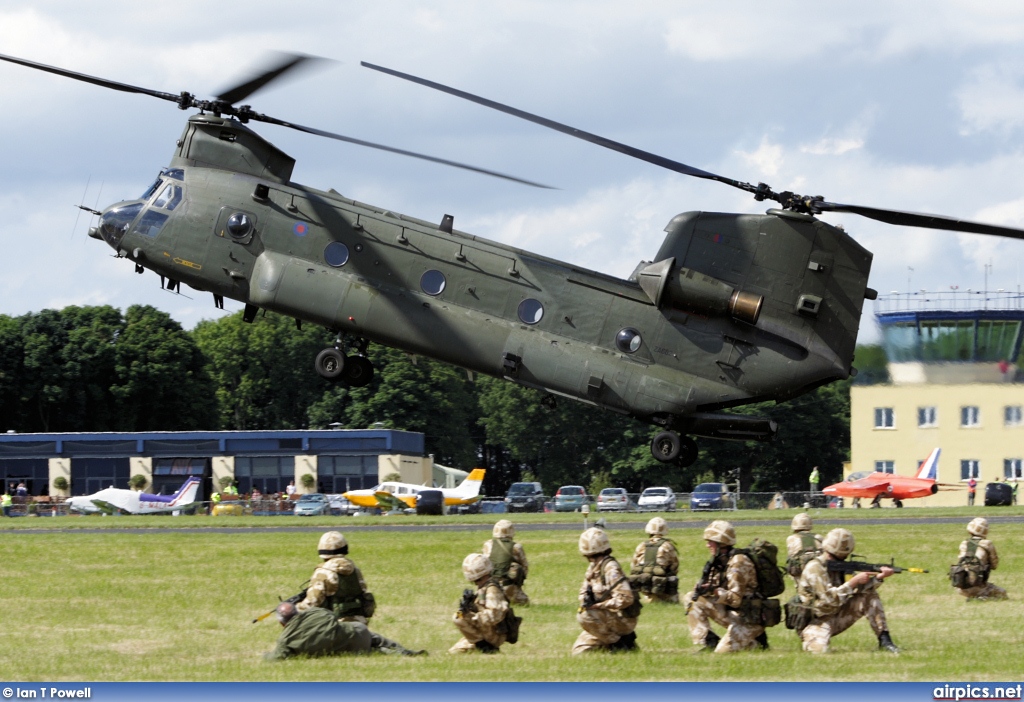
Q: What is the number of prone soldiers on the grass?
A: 1